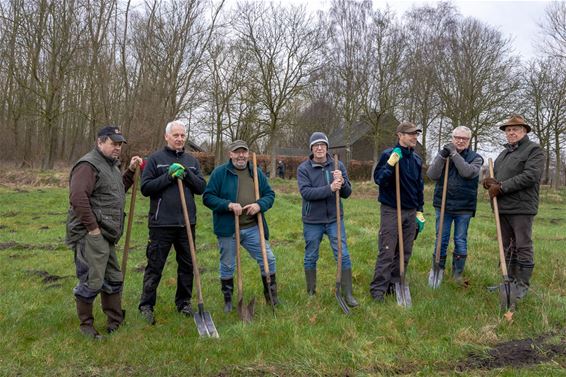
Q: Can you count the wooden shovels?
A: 8